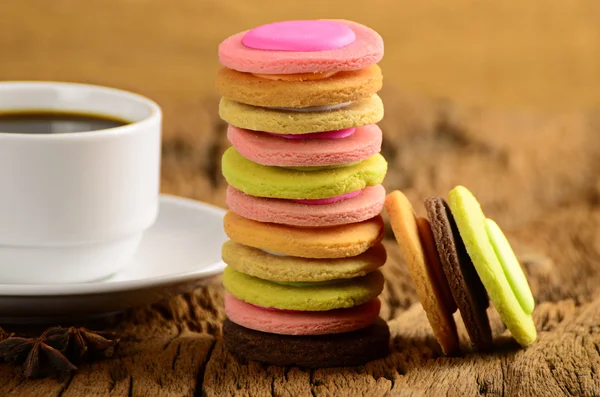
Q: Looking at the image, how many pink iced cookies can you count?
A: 4